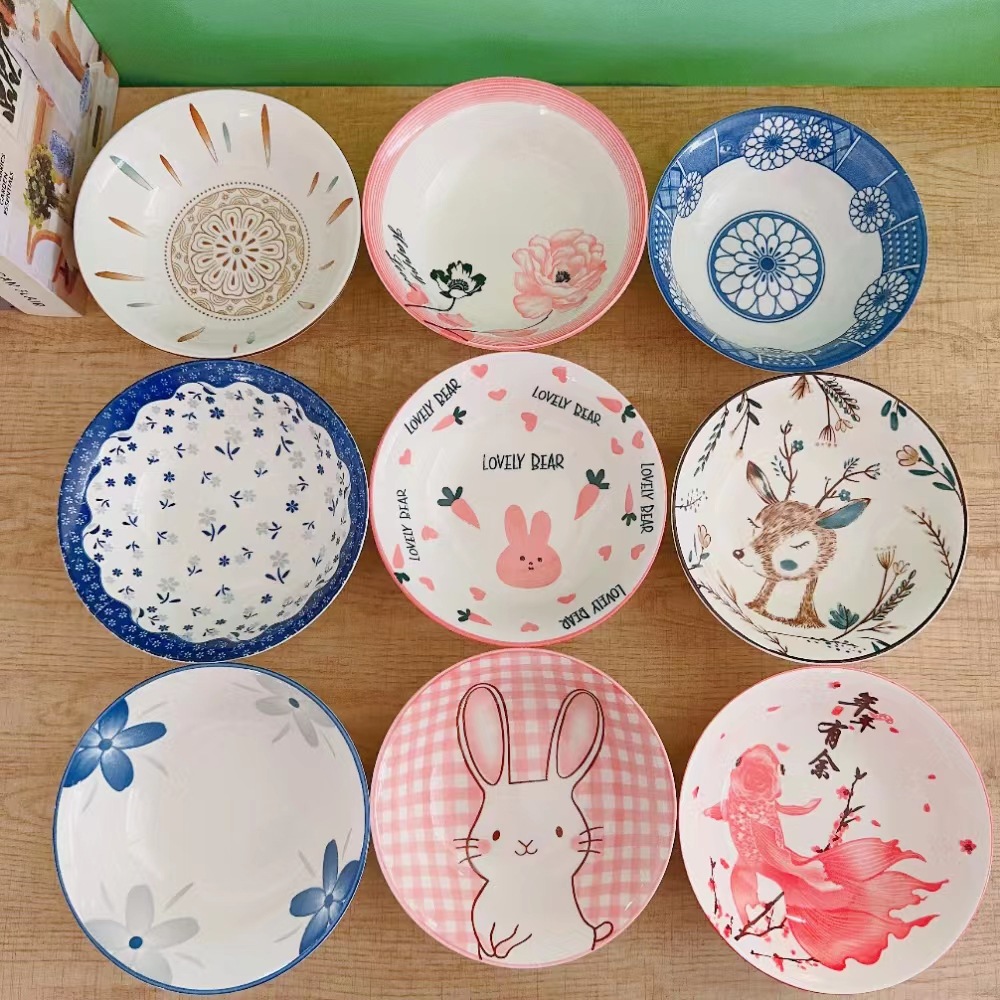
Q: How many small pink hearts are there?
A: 14